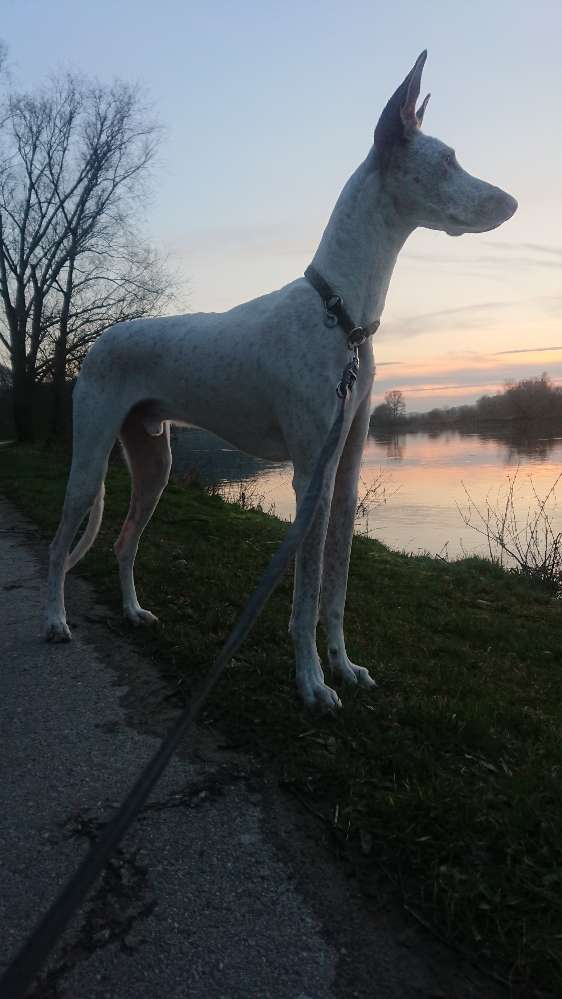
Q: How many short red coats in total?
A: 0